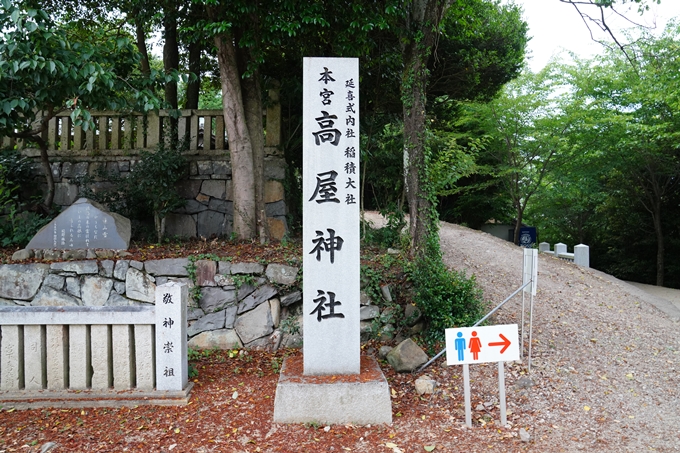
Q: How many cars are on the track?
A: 0